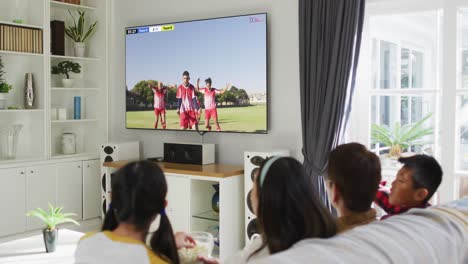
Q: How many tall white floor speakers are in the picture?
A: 2